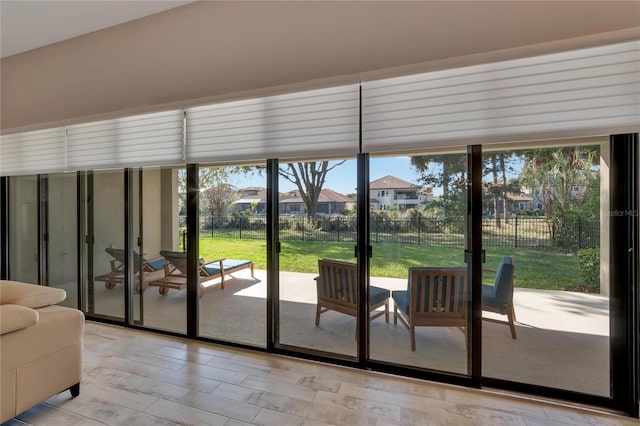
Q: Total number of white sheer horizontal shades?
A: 4